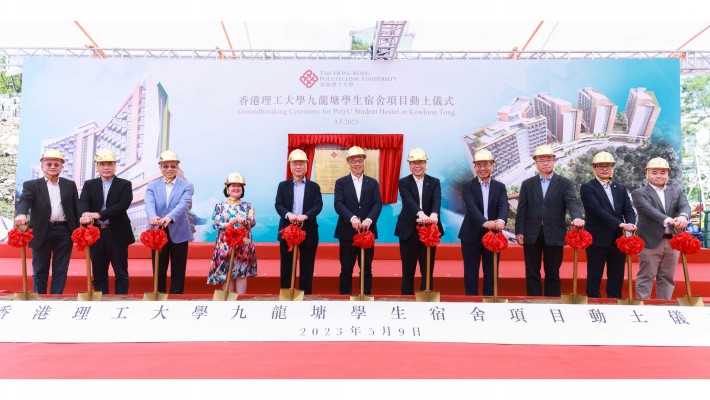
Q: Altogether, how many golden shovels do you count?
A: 11